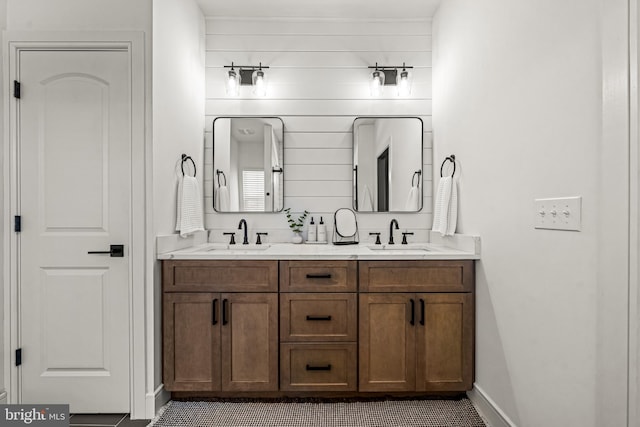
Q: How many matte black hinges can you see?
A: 3